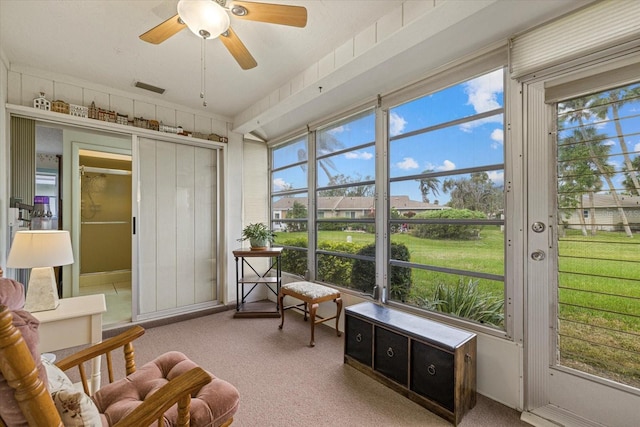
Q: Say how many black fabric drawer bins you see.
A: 3